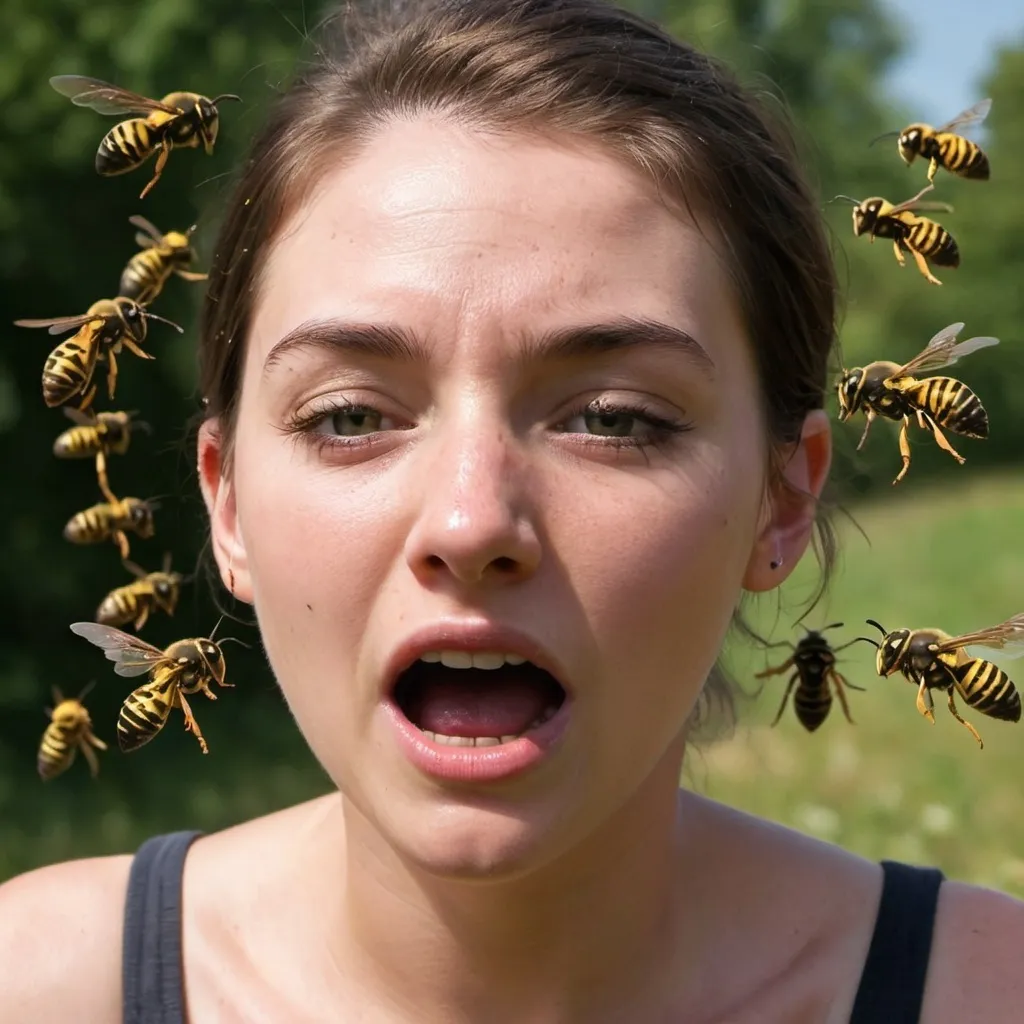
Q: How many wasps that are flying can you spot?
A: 13